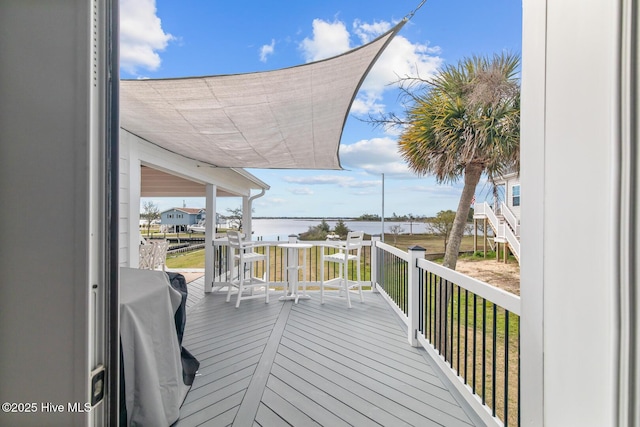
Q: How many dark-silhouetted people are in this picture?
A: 0